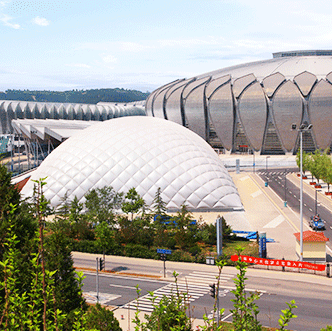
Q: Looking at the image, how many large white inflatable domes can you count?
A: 1